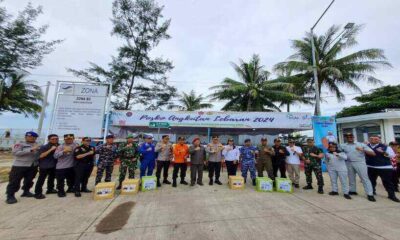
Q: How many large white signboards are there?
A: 1